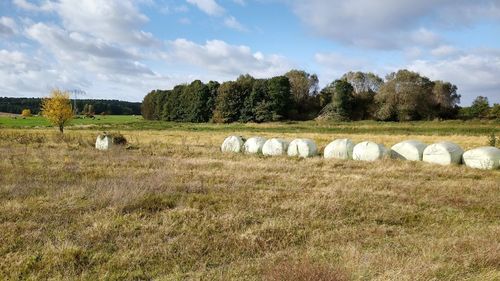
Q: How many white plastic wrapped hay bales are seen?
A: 10